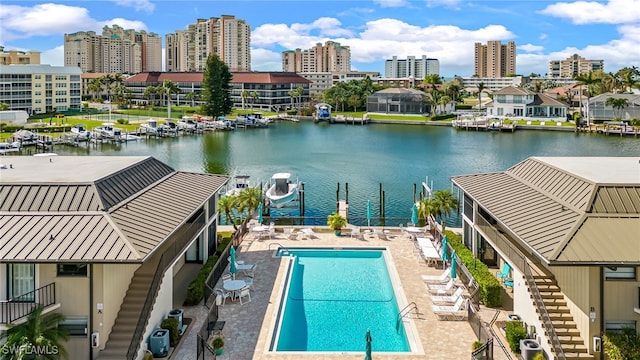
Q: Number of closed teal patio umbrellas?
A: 7